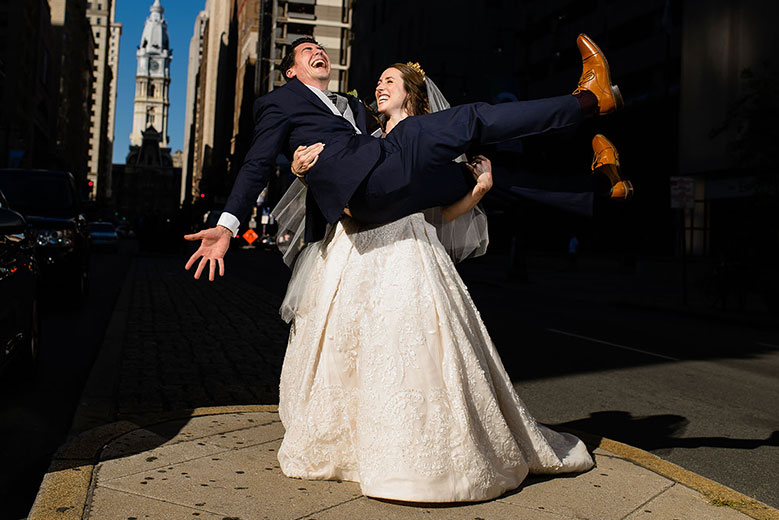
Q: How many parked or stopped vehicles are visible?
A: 3